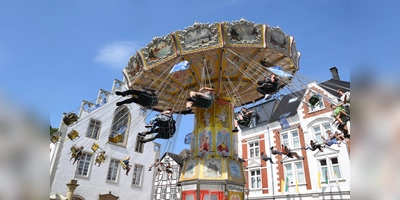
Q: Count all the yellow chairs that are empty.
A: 5